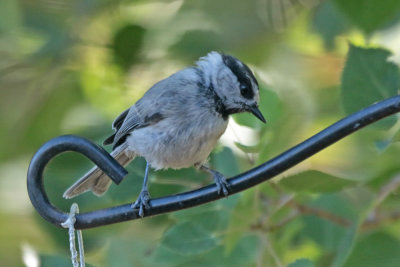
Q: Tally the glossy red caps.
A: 0